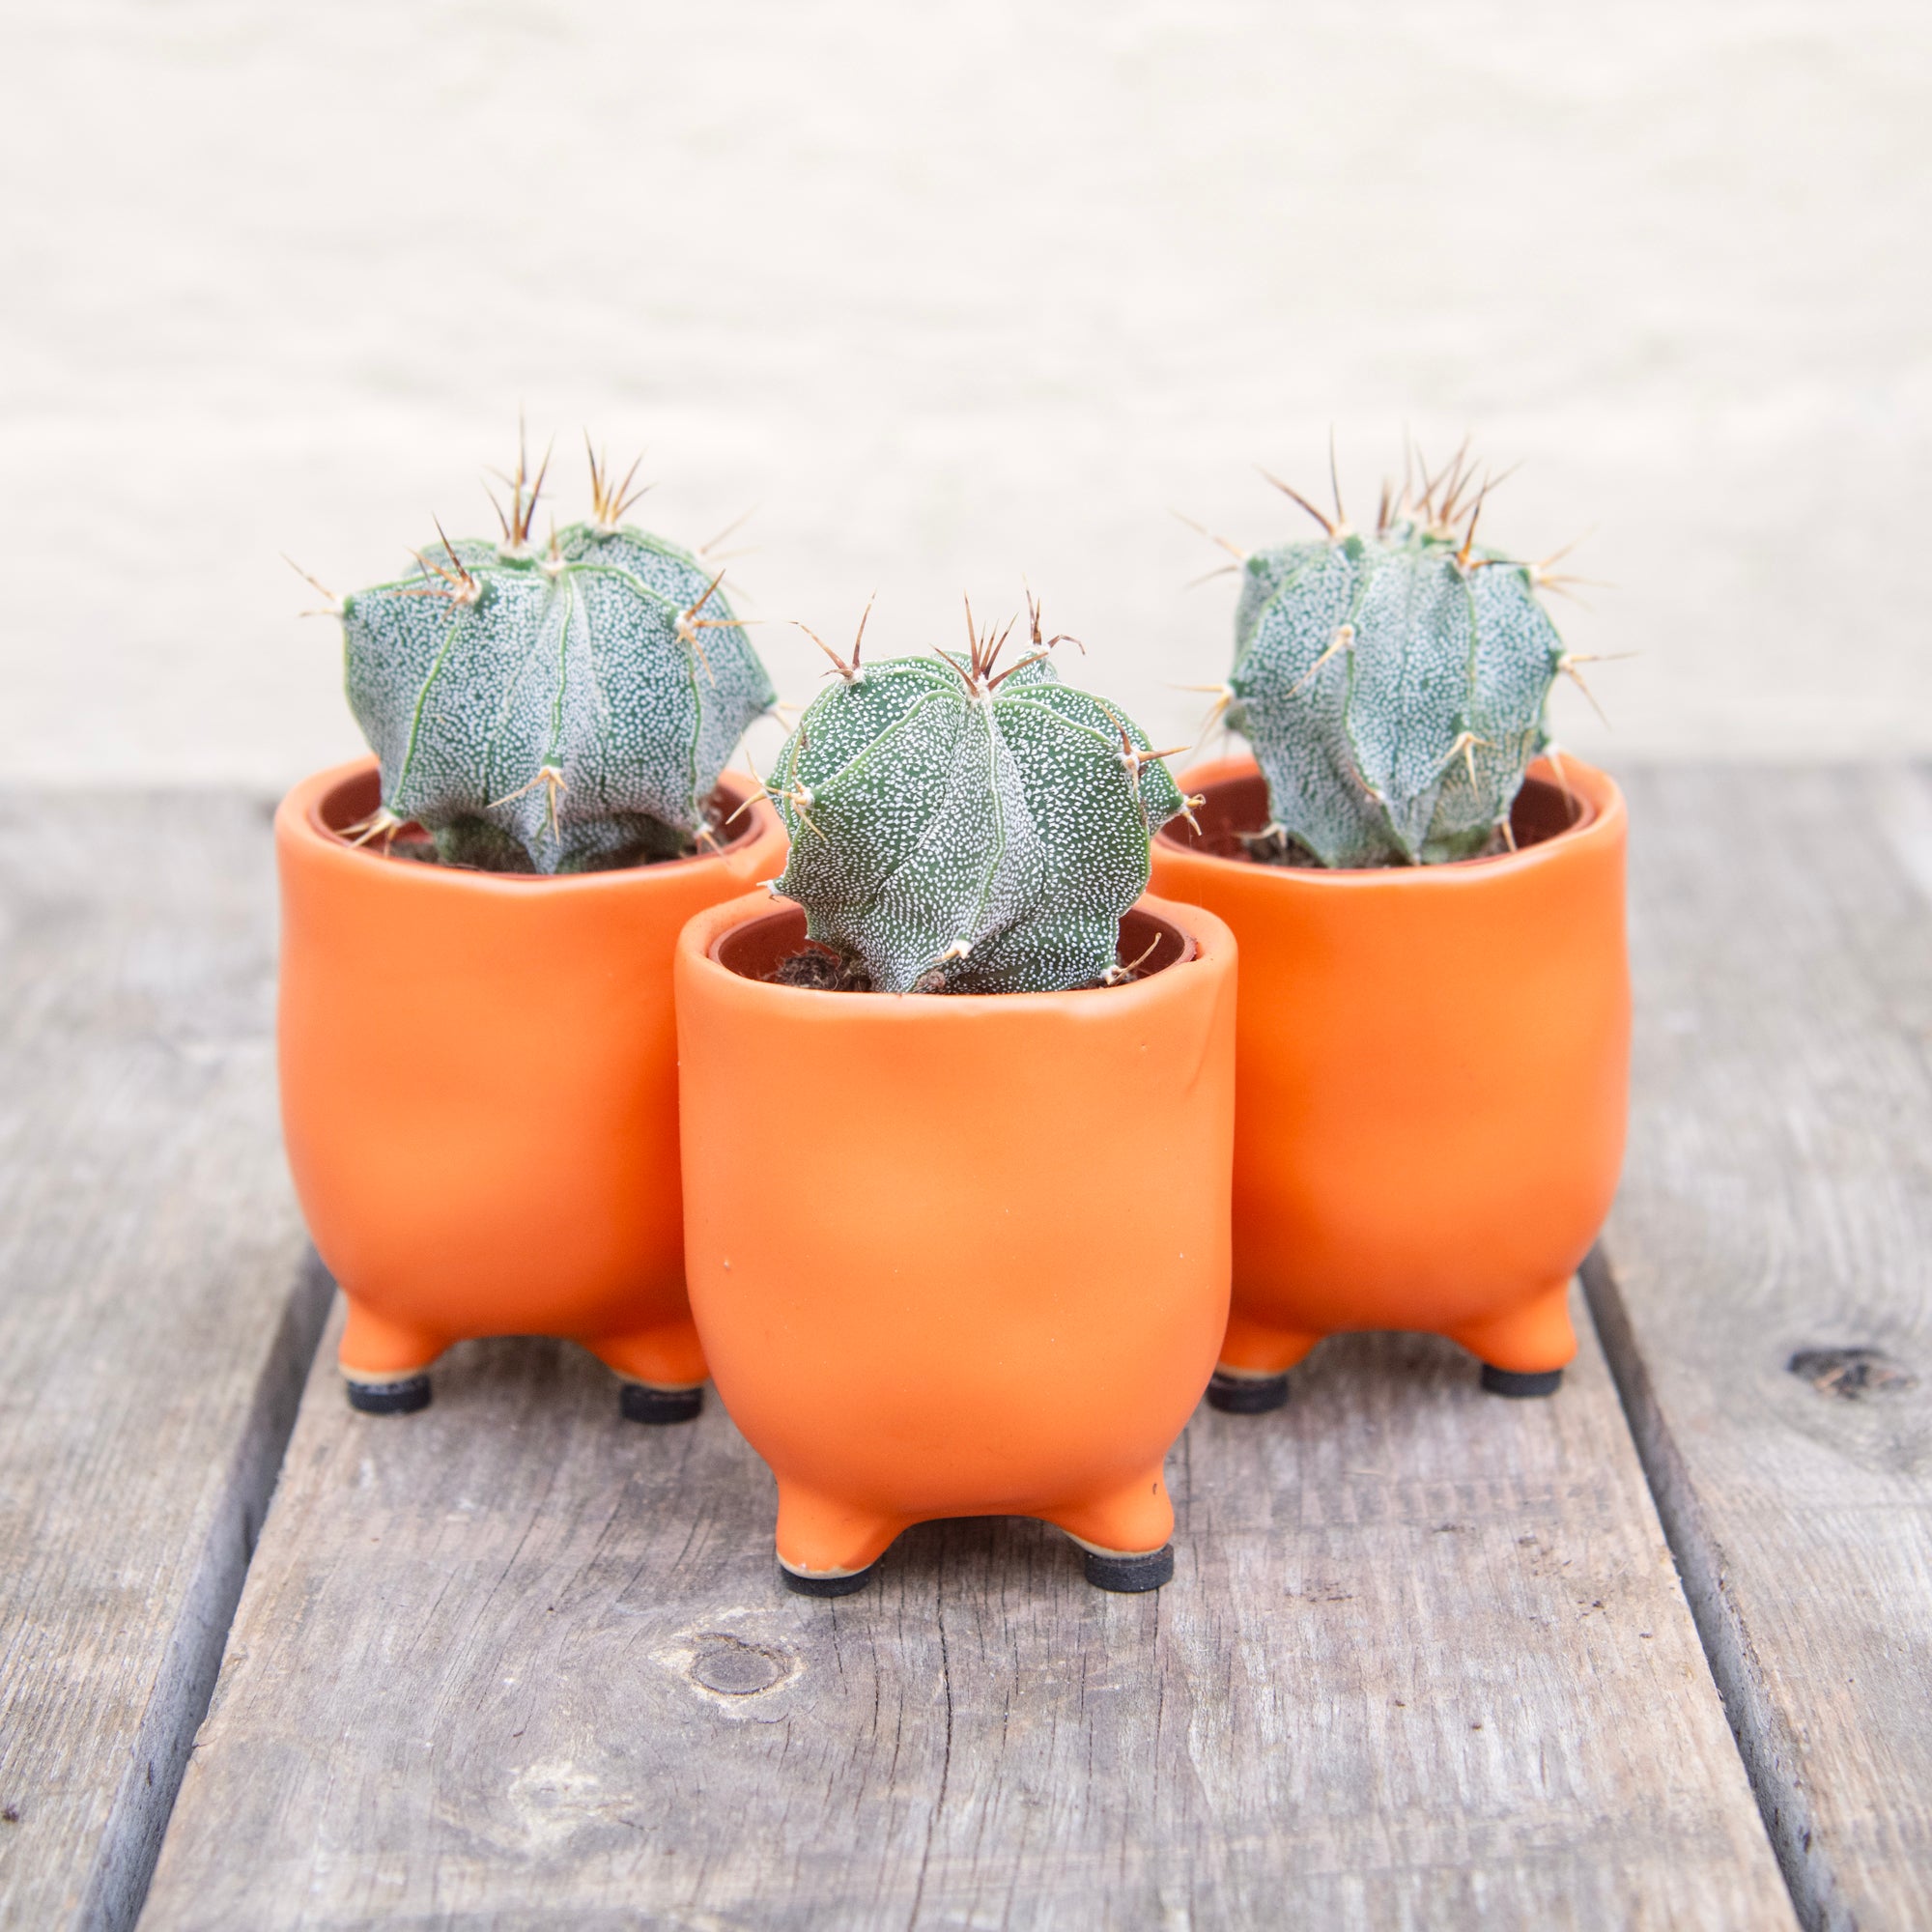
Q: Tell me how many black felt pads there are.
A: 6